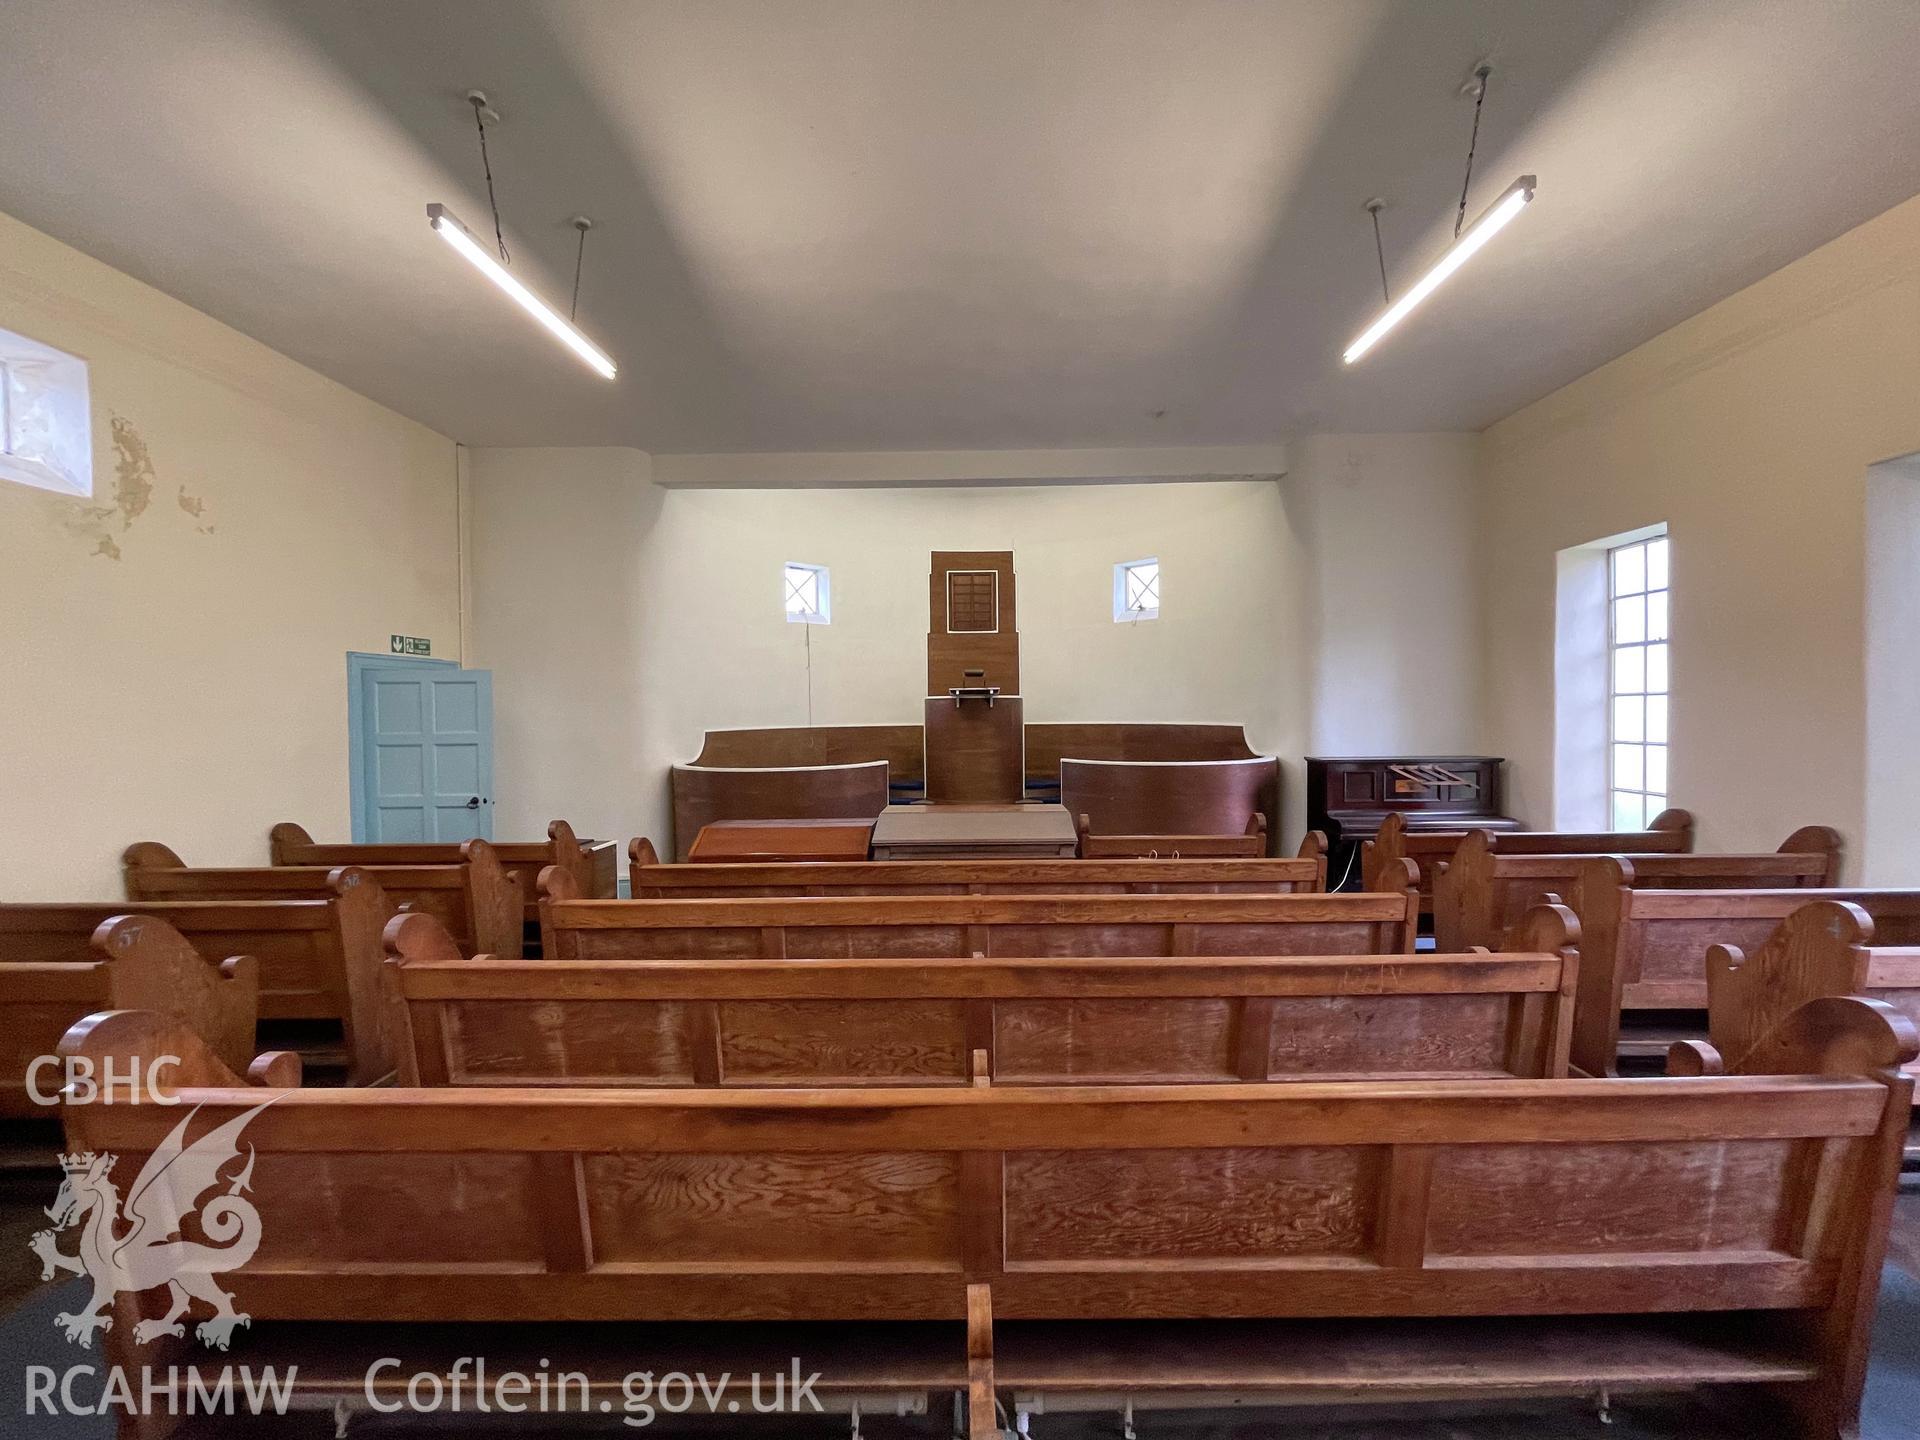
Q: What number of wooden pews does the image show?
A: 13